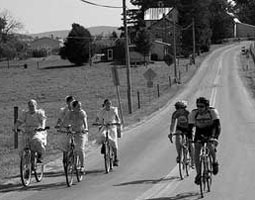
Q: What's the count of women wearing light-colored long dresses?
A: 4